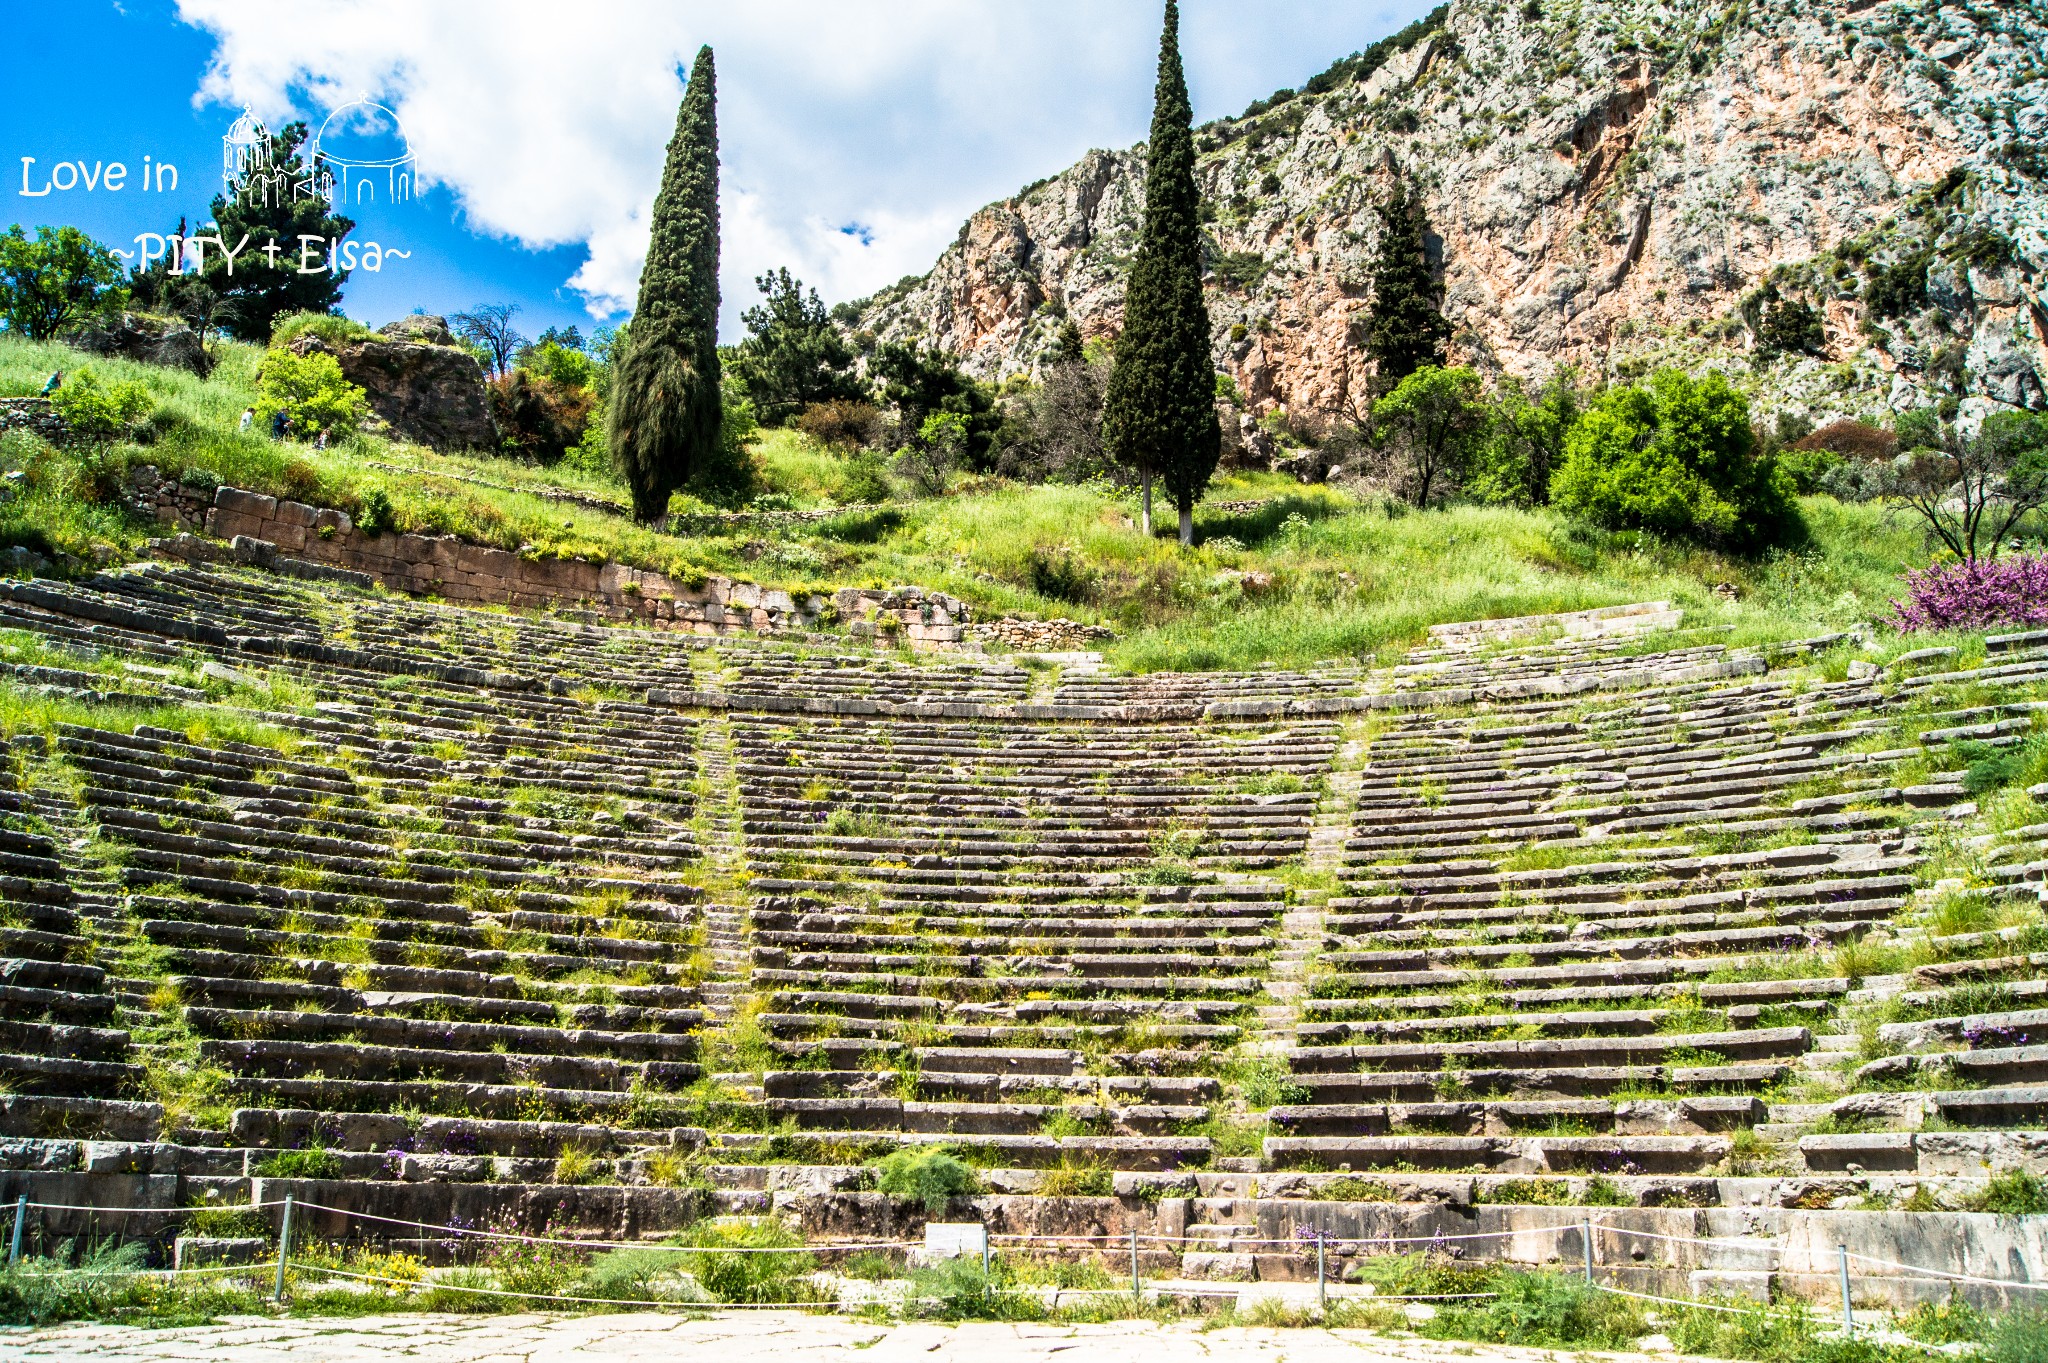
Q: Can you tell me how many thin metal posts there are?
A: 7